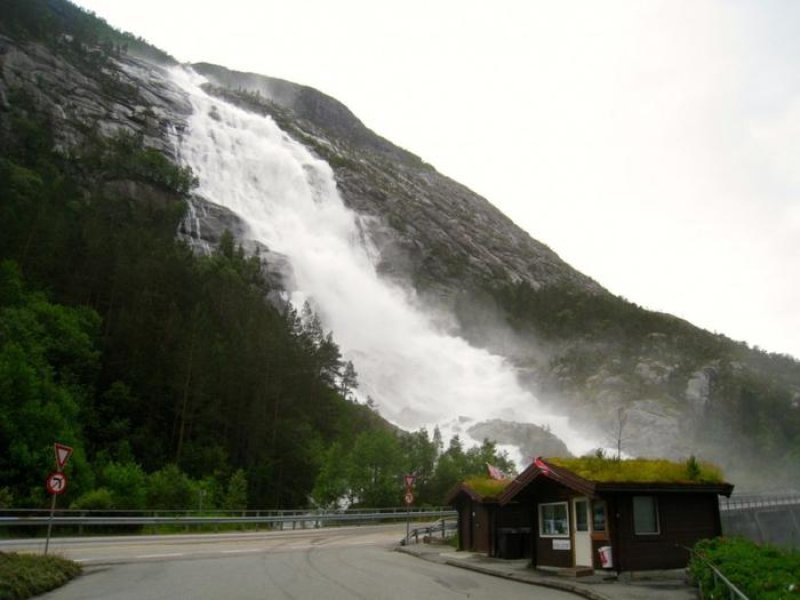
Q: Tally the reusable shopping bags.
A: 0